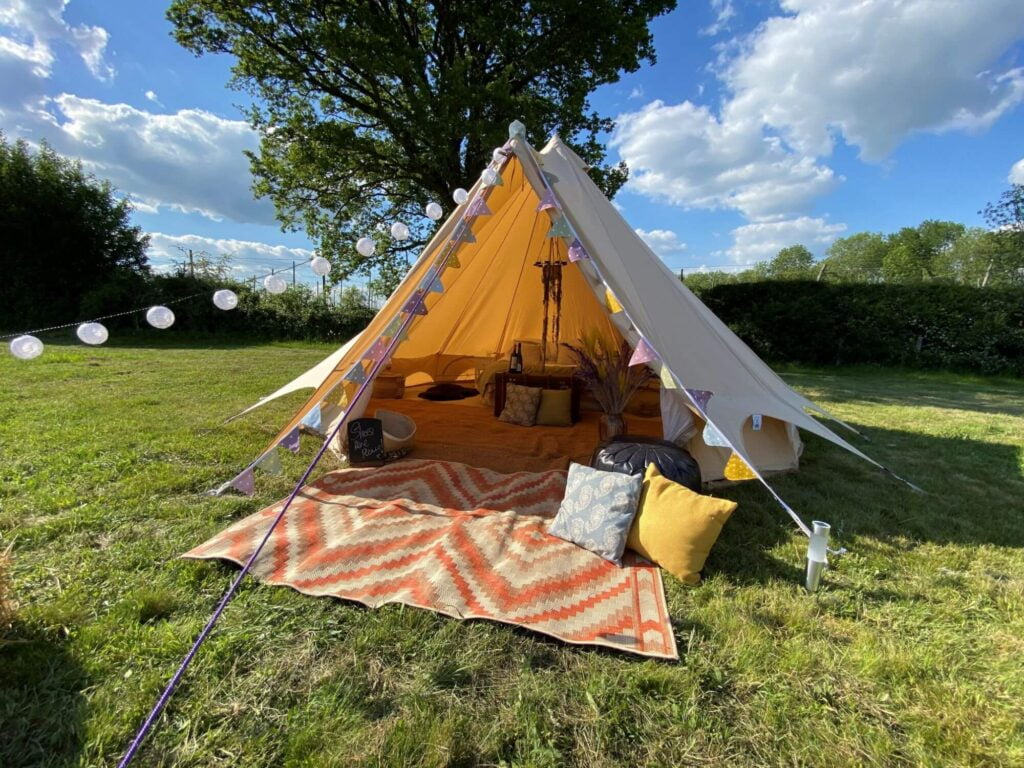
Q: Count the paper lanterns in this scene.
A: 12